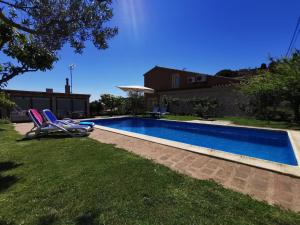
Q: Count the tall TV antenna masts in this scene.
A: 1